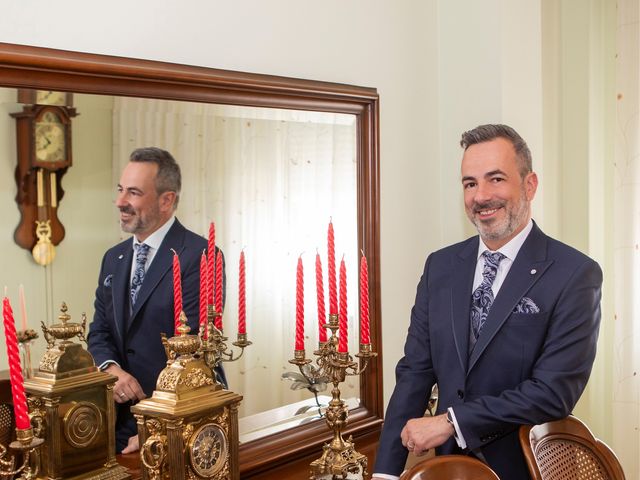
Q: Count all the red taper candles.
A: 11